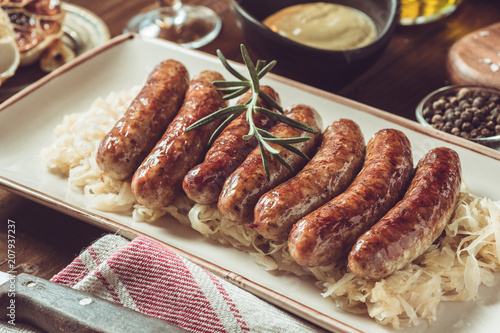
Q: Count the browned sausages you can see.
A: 7